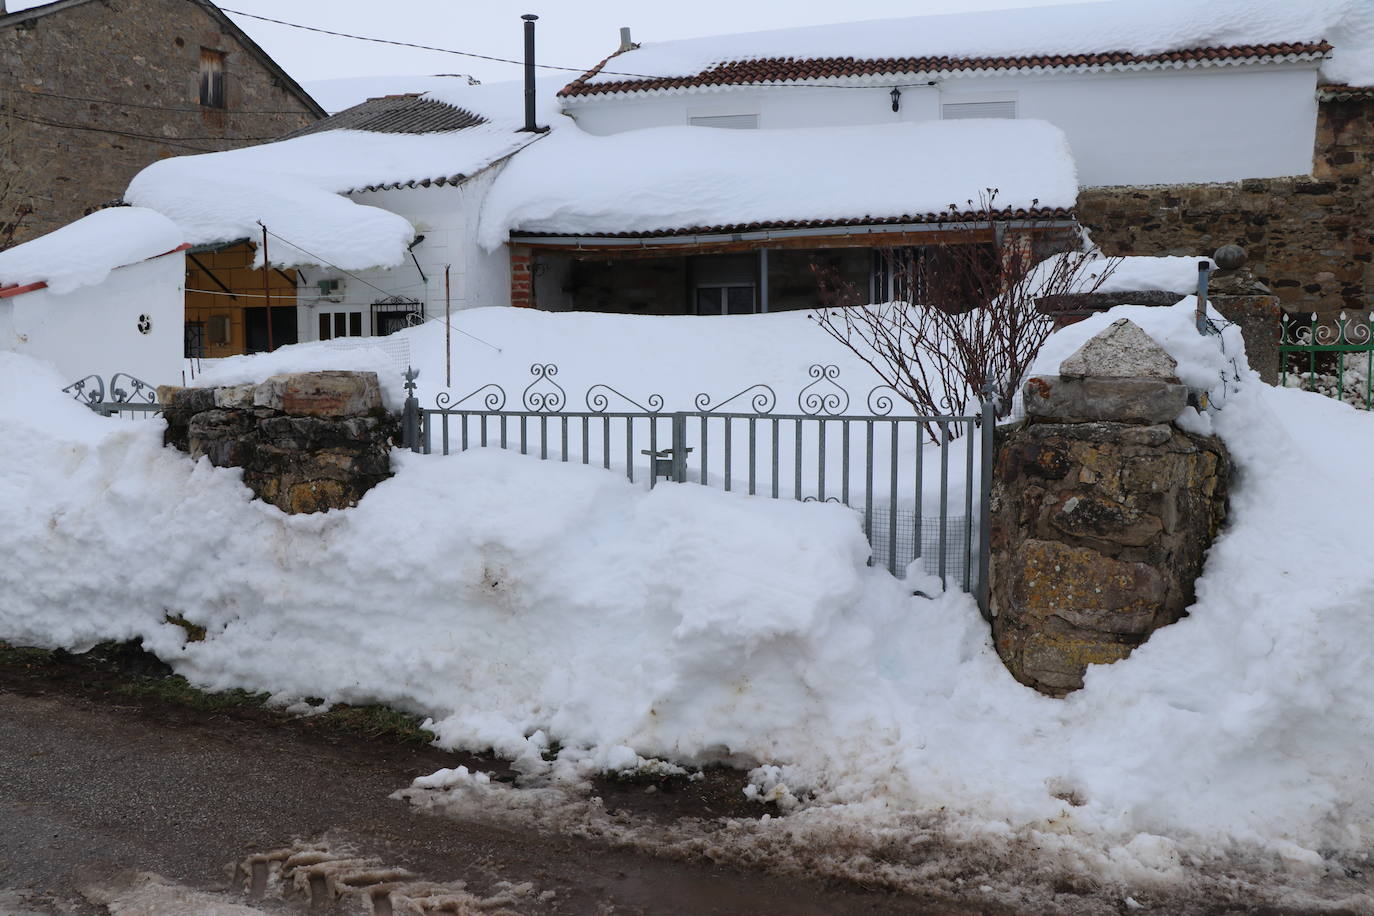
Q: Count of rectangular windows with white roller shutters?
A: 2